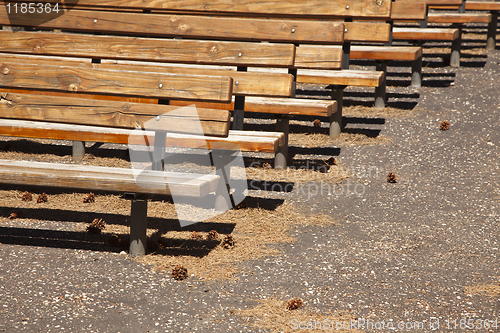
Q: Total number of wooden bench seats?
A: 8